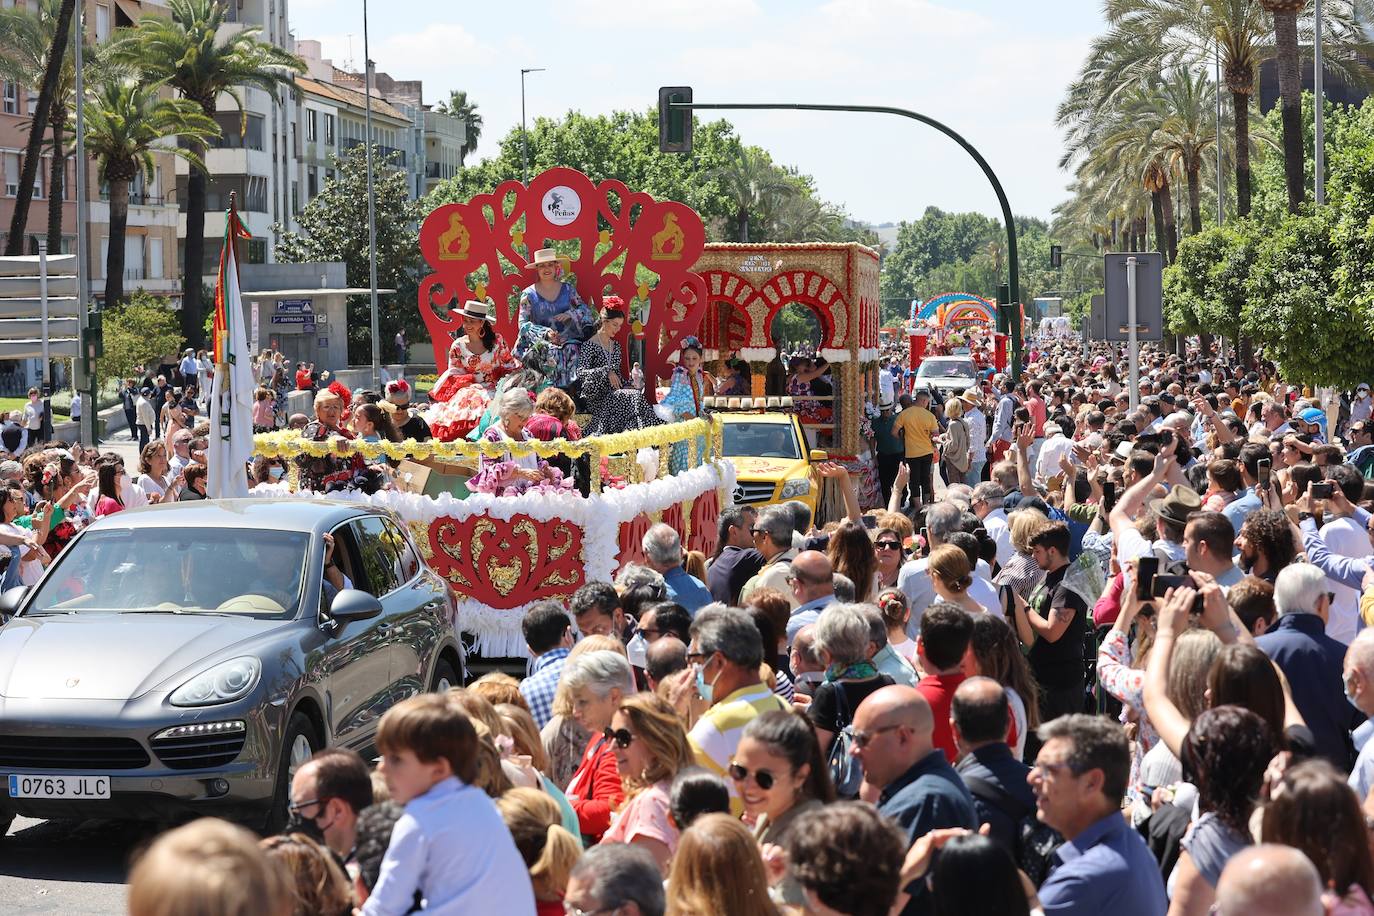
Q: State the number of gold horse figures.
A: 2